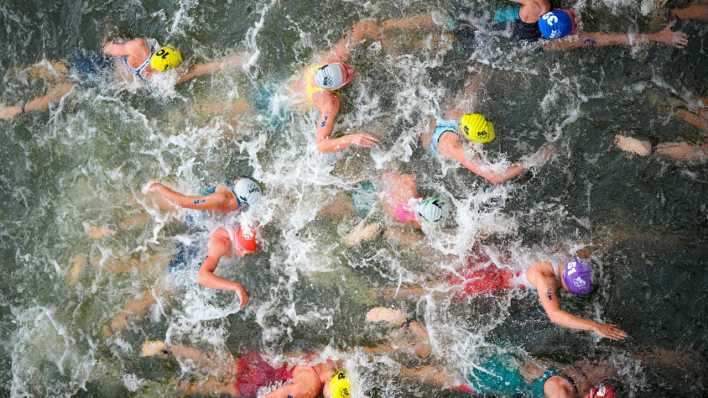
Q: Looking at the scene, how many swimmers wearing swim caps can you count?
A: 10